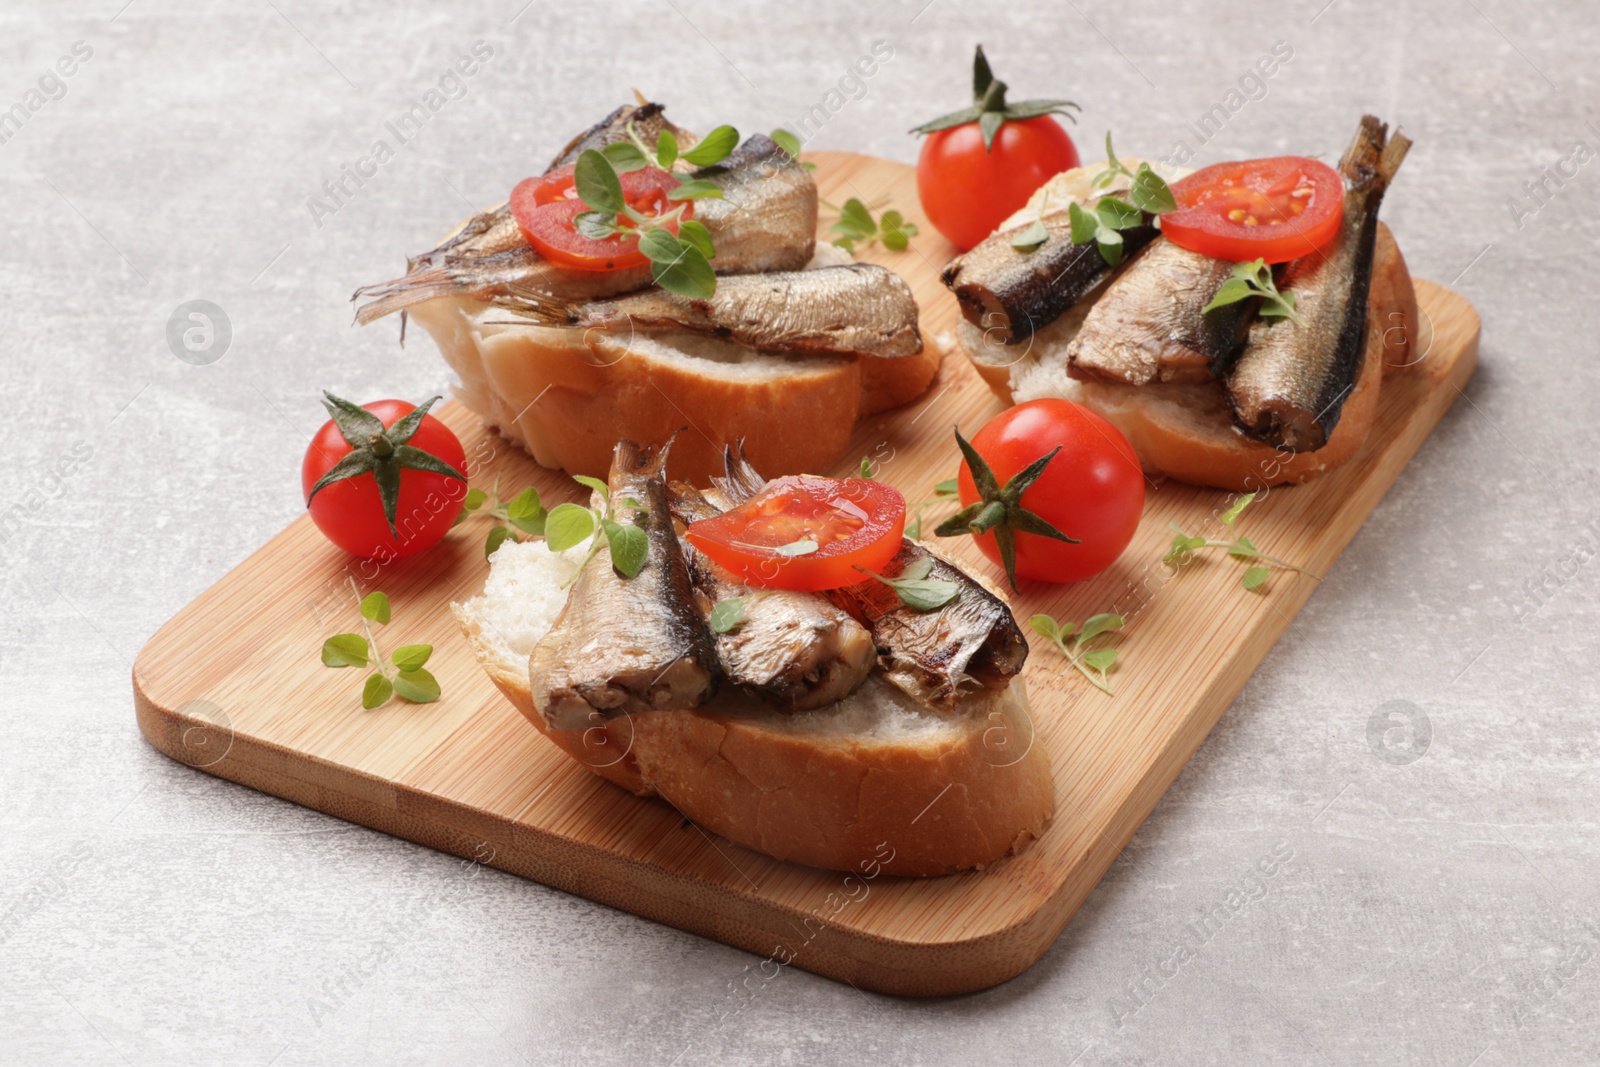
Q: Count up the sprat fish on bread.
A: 9